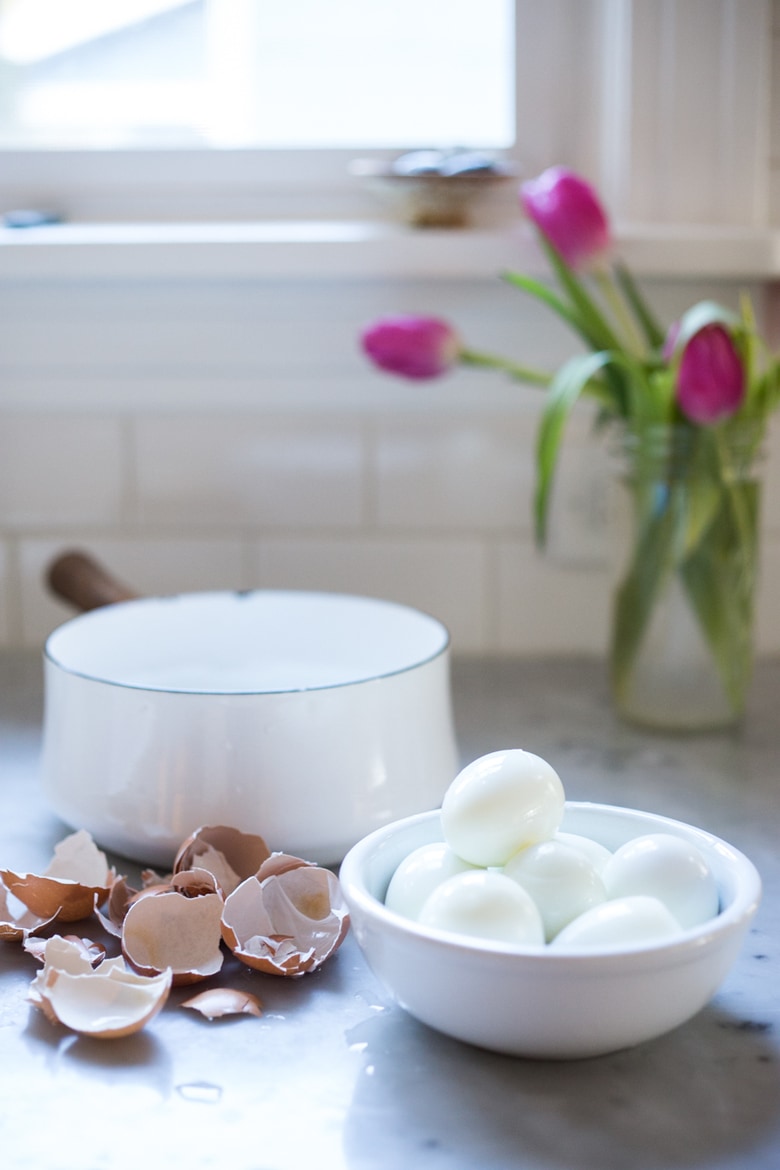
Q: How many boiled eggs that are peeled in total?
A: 7